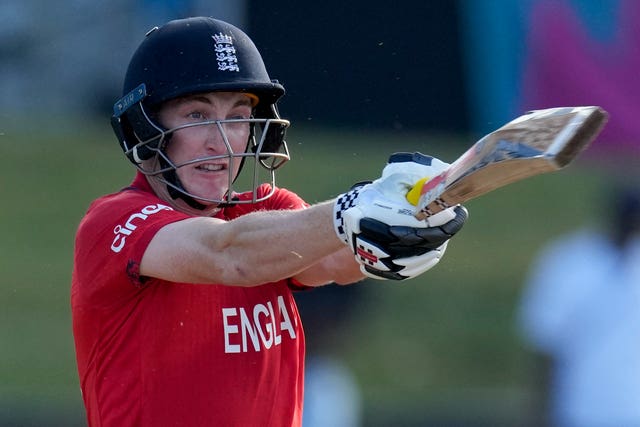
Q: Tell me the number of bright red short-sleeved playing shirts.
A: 1